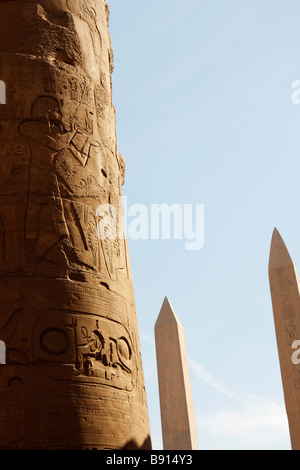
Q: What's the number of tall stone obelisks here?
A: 2